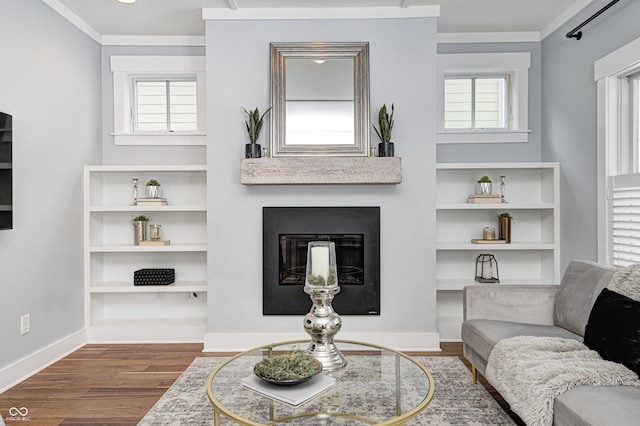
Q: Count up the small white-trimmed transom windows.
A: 2